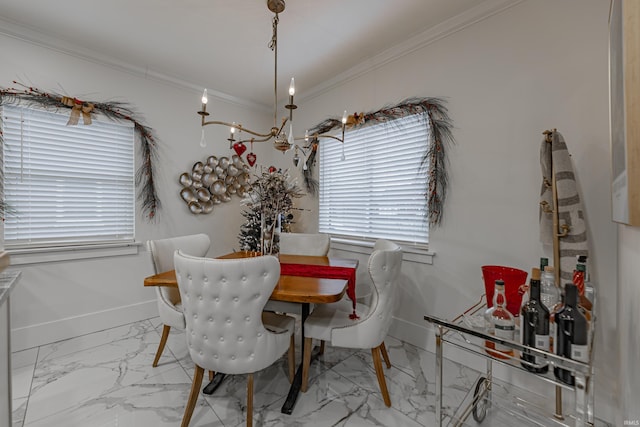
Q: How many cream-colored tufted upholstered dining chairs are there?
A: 4